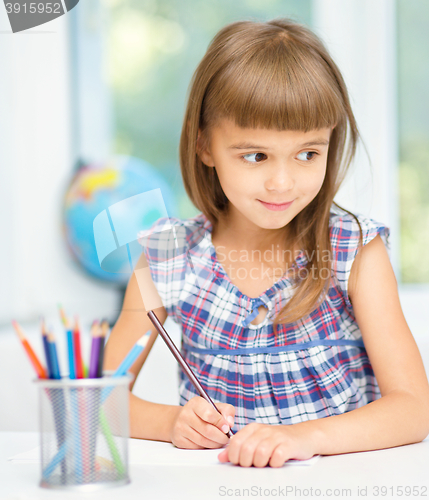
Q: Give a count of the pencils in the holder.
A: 9